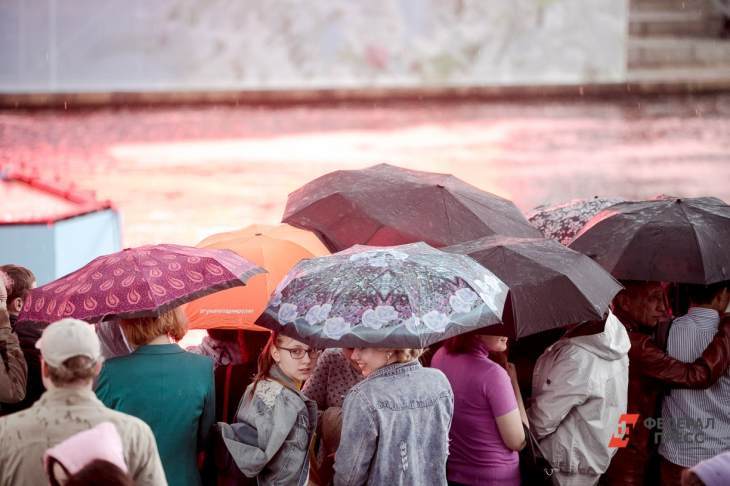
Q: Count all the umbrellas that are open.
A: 7